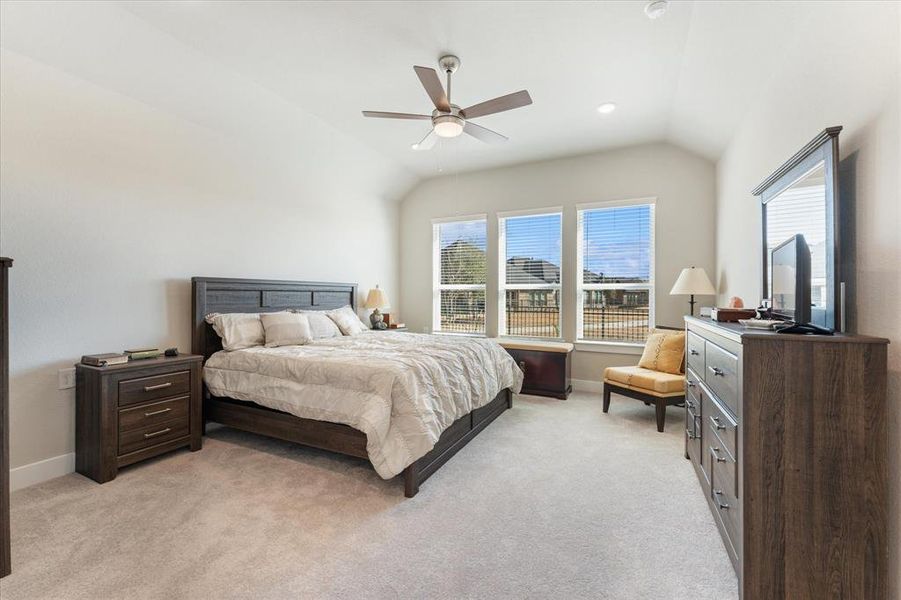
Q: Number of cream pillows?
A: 4